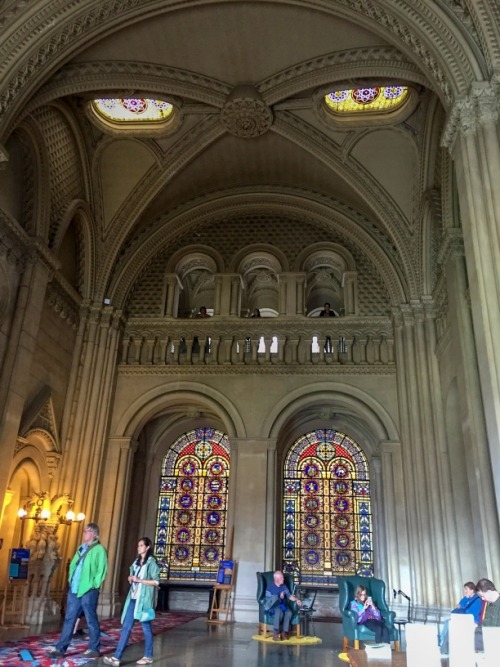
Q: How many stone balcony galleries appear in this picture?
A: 1